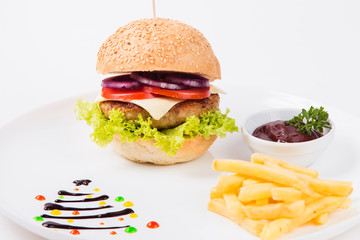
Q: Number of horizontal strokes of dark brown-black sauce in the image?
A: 5